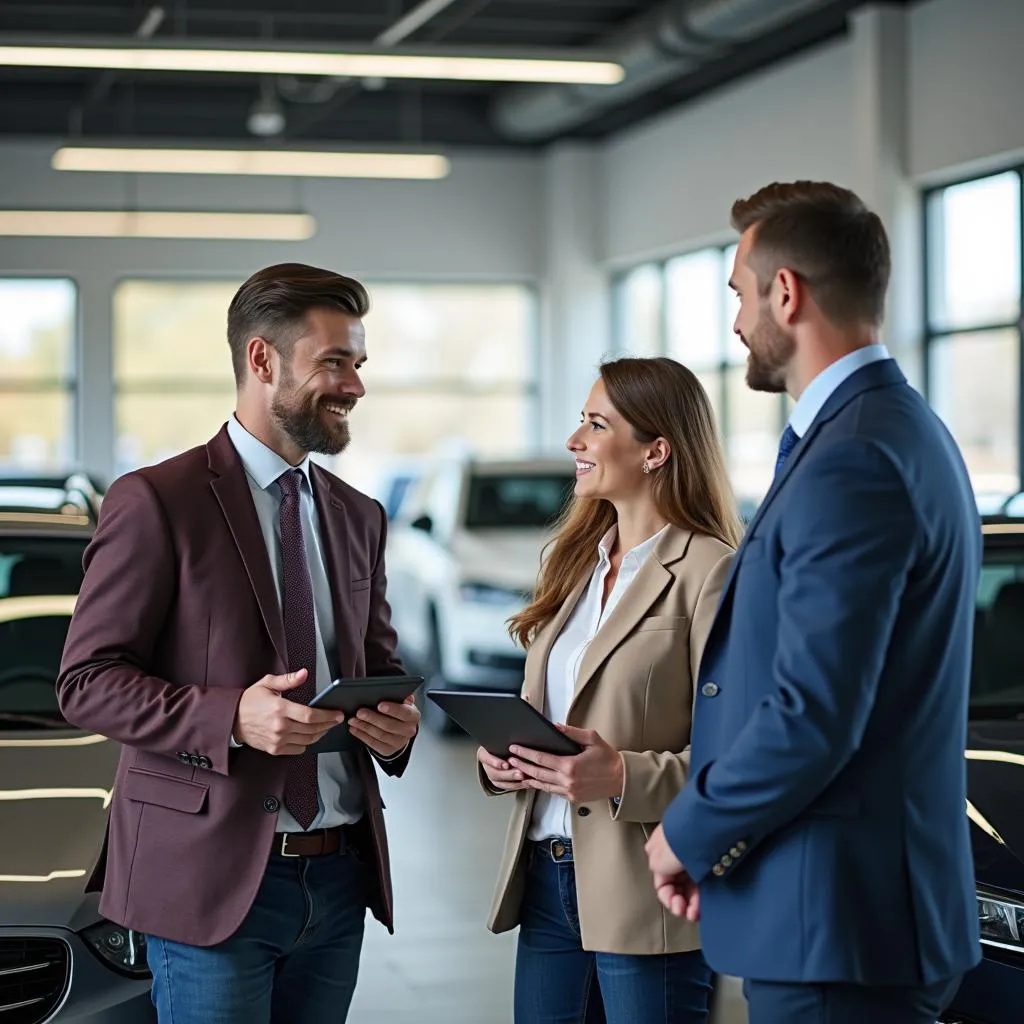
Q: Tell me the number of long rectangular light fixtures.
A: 3